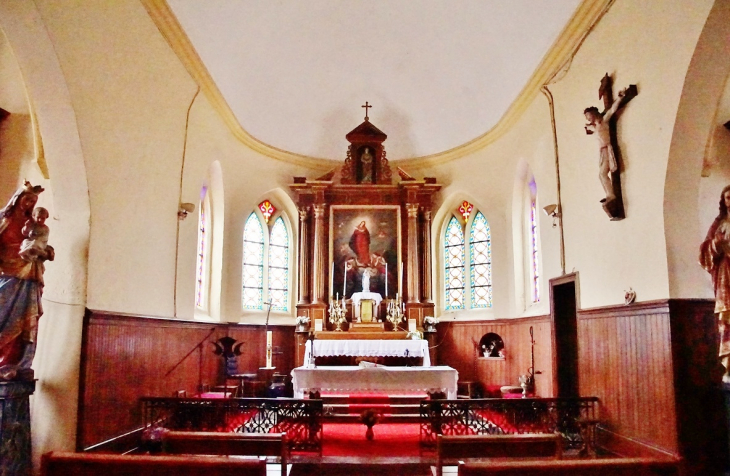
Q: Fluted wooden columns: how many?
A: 4